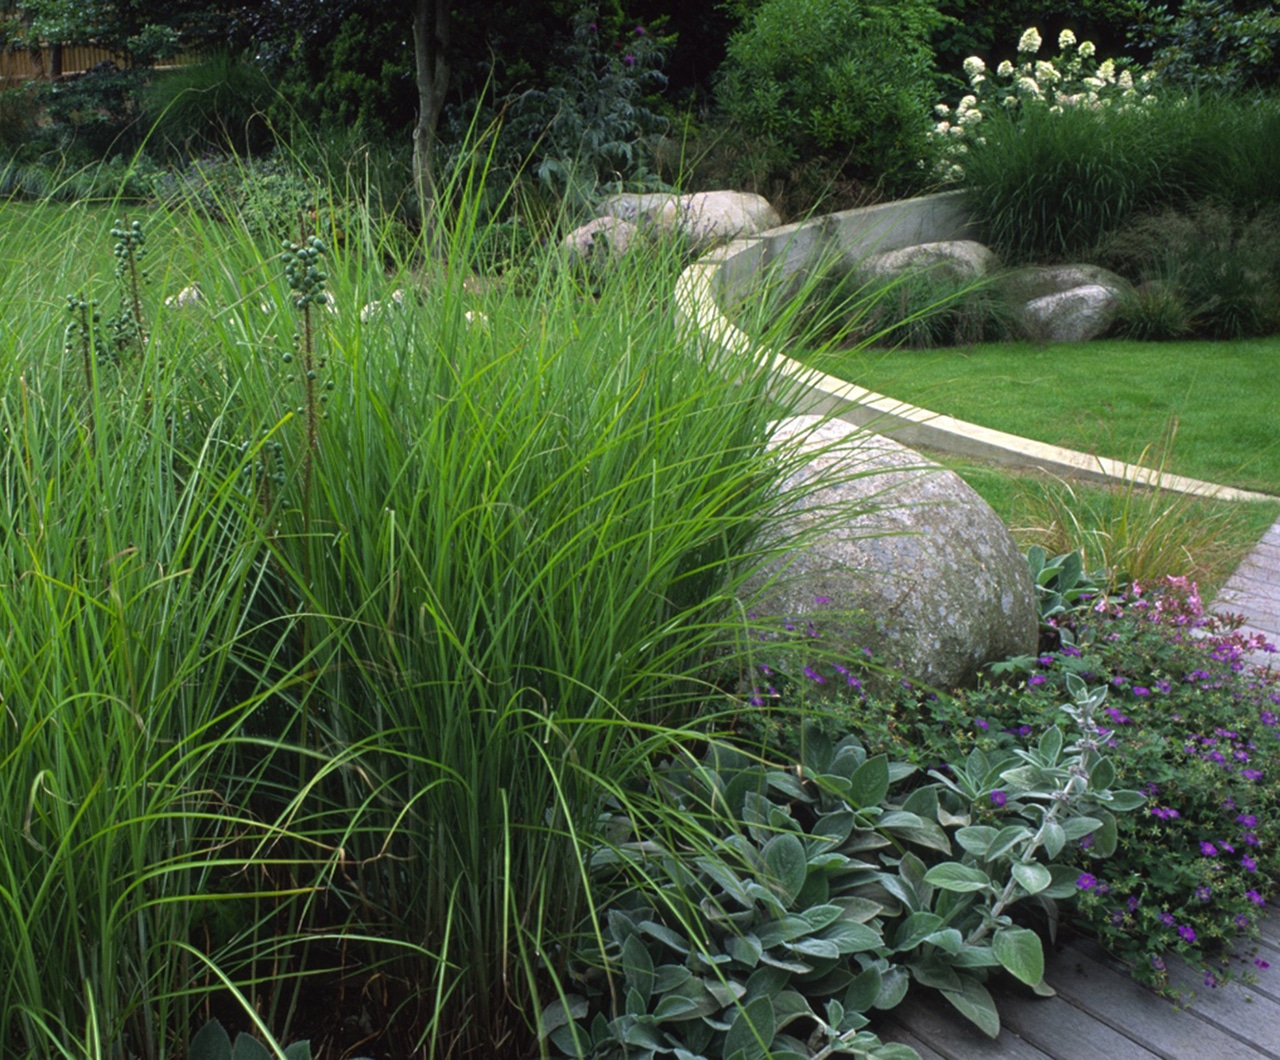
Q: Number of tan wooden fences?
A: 1